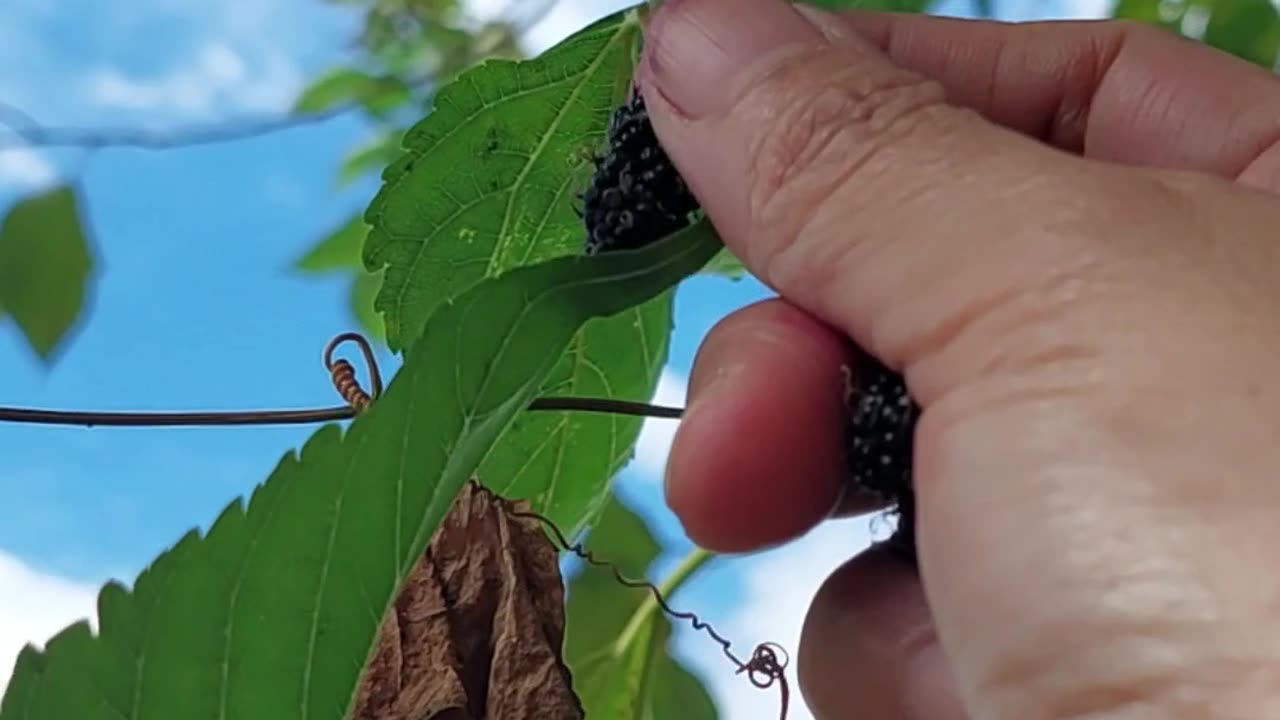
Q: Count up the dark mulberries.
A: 2